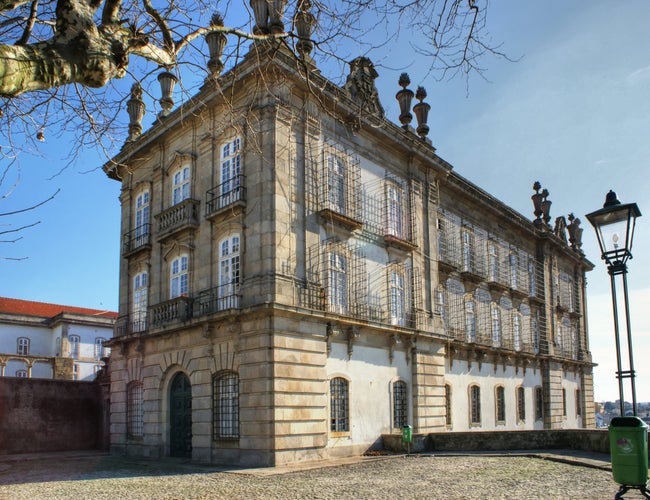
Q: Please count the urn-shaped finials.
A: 12